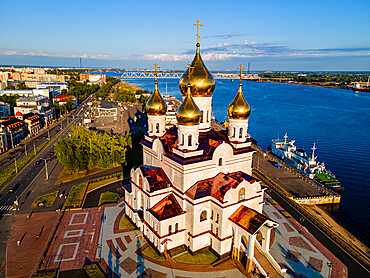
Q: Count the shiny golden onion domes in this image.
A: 4